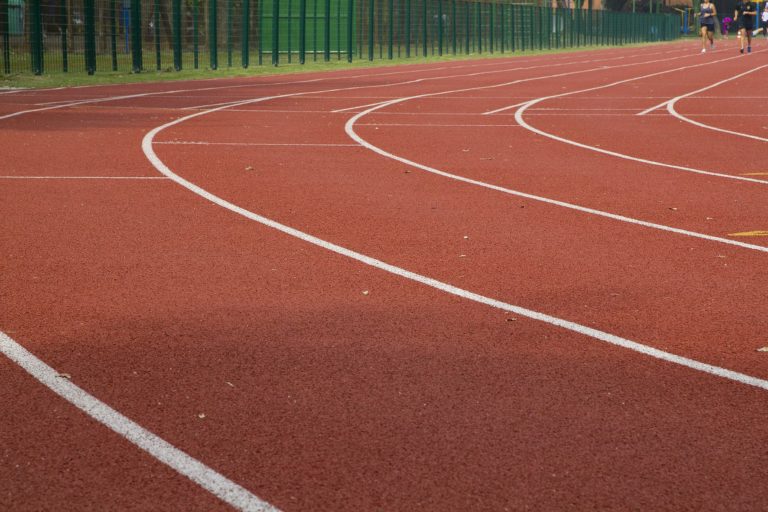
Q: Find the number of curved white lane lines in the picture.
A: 5